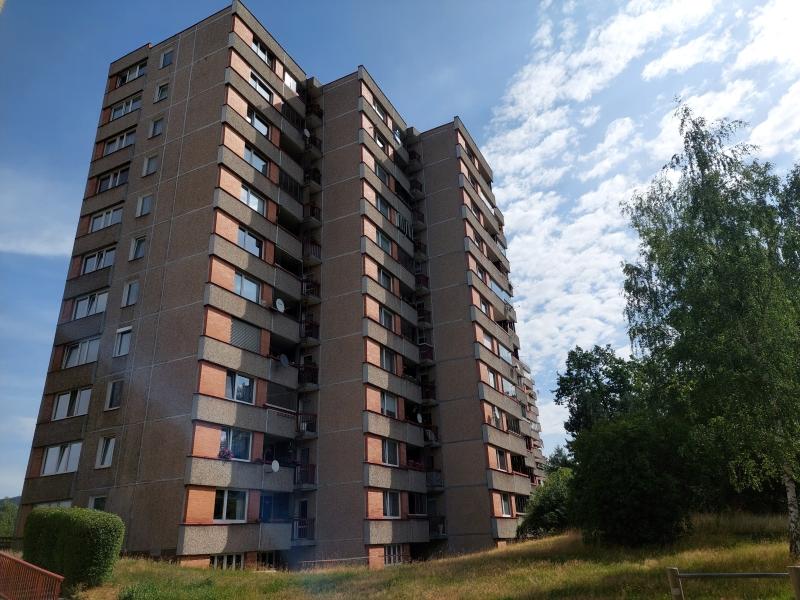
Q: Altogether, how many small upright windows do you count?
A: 11